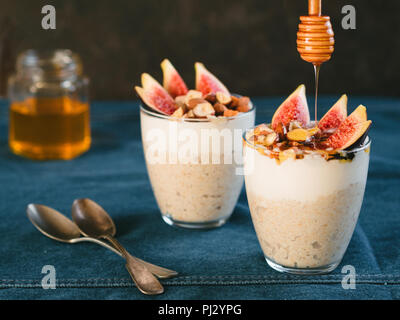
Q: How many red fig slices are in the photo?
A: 6